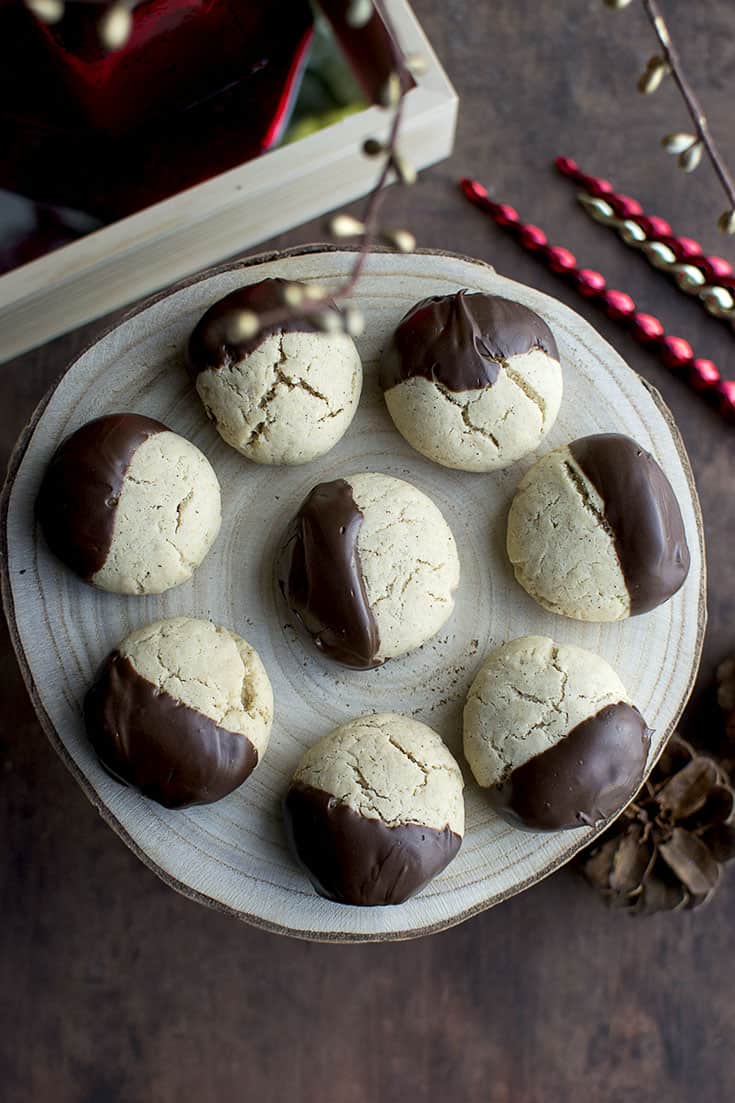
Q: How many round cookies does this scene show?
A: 8